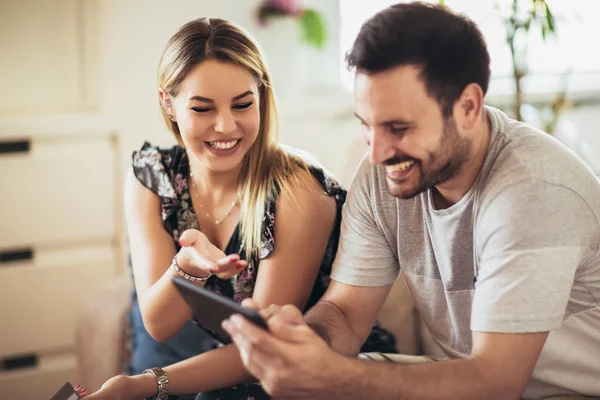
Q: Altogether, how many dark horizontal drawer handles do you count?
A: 3